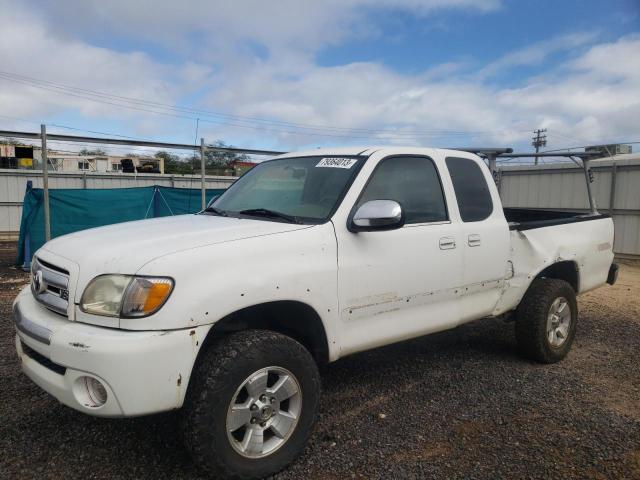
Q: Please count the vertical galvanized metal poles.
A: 2